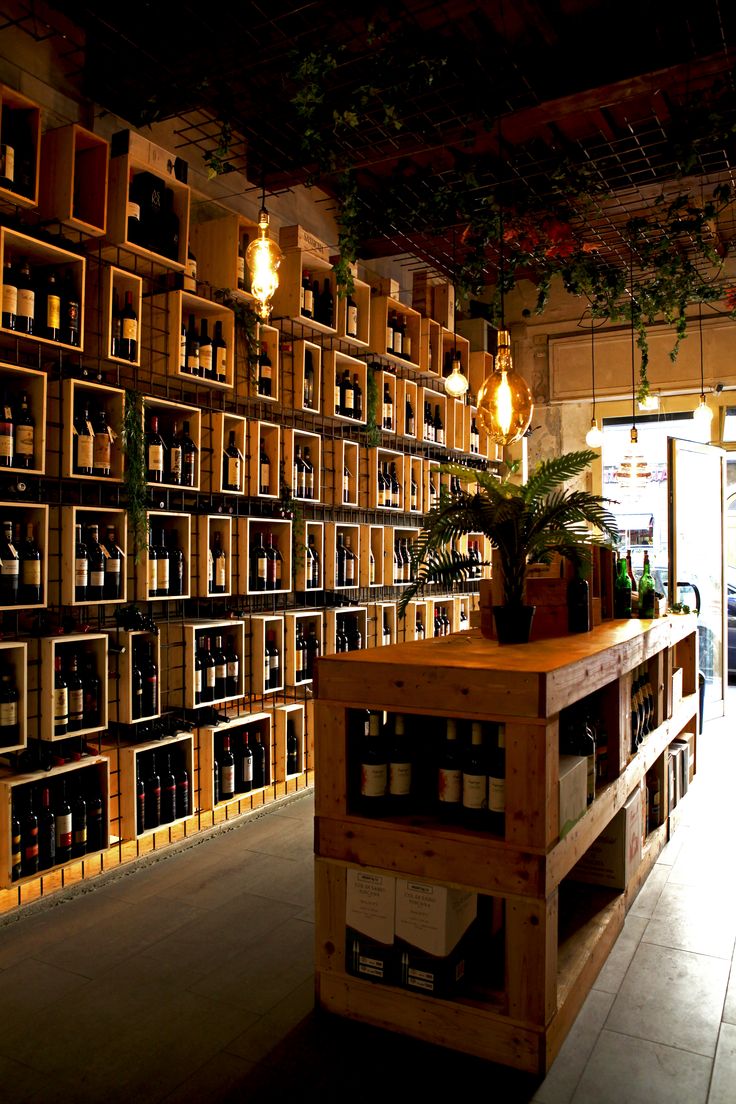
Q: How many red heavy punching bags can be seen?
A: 0